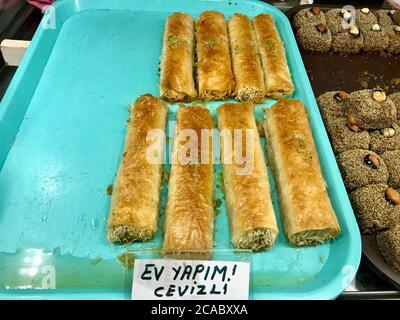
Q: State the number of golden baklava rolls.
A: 8